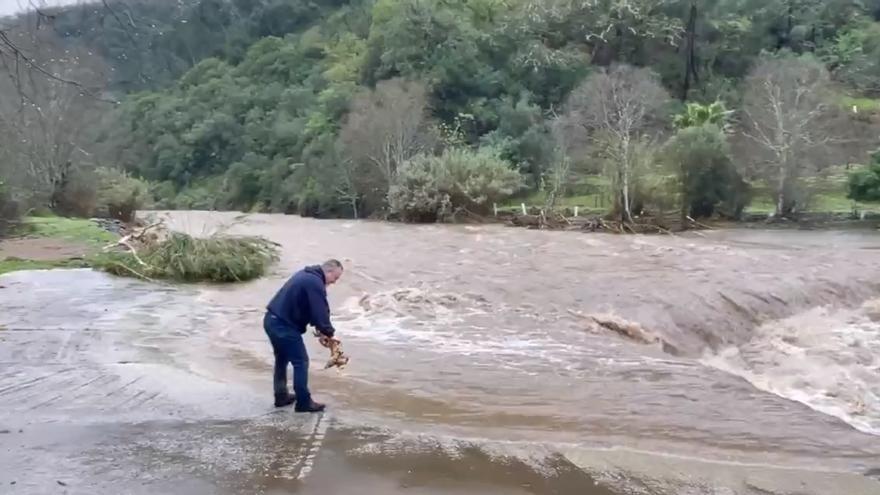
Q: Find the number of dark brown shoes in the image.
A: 2